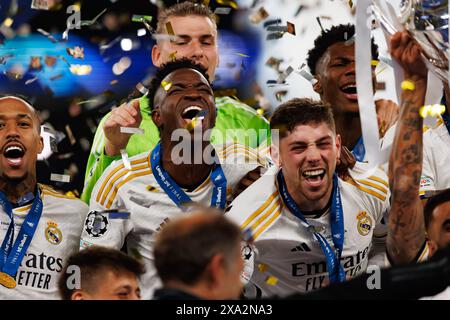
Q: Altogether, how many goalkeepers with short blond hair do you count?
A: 1